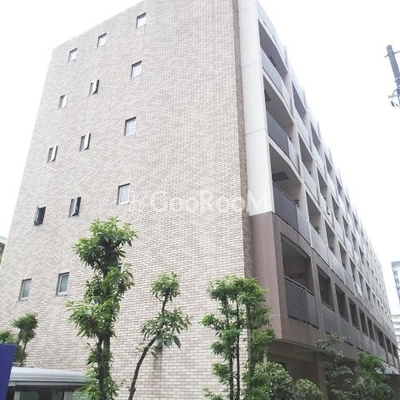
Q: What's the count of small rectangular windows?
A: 14